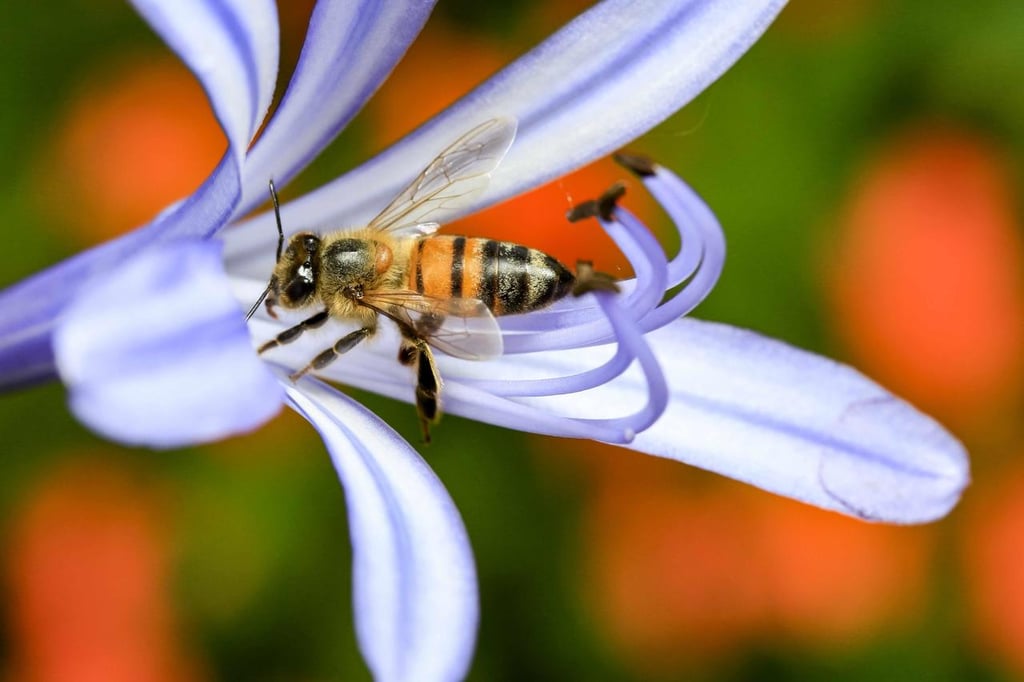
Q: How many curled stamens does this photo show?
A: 6